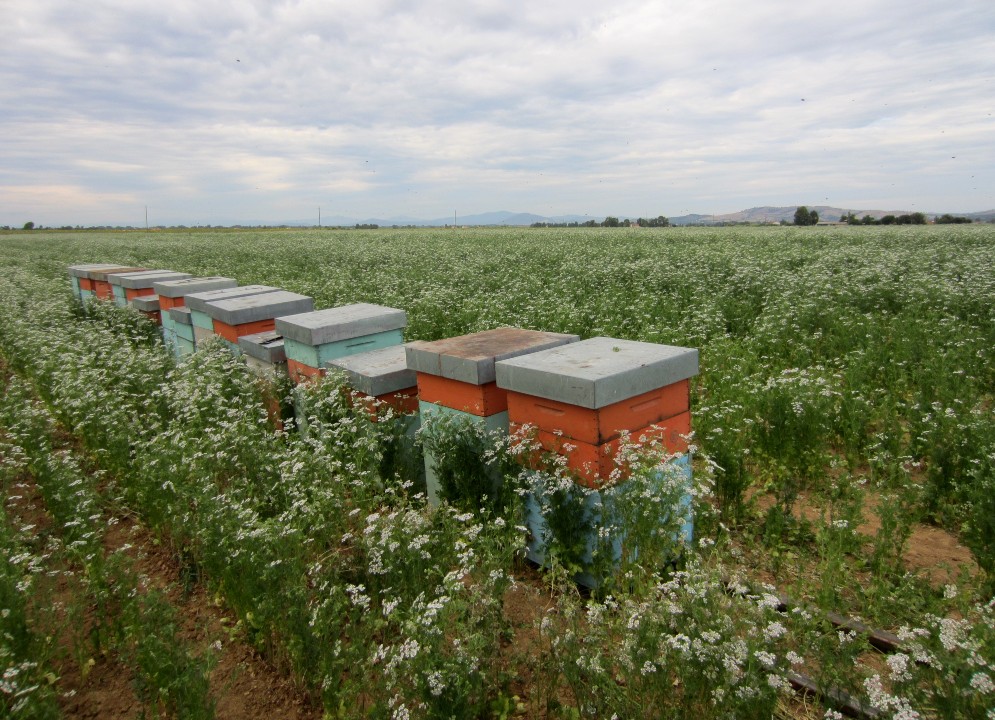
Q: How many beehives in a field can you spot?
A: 15